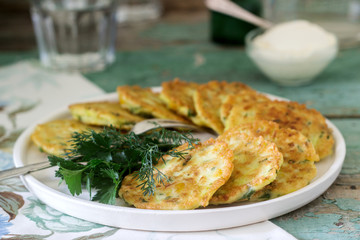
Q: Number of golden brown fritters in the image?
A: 11